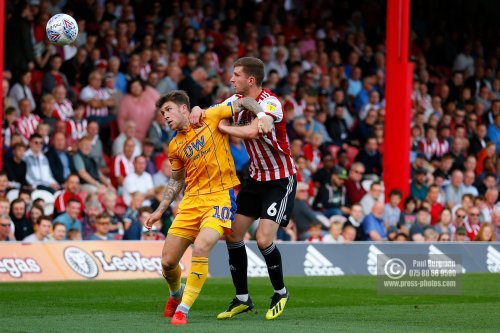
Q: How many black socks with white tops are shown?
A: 2